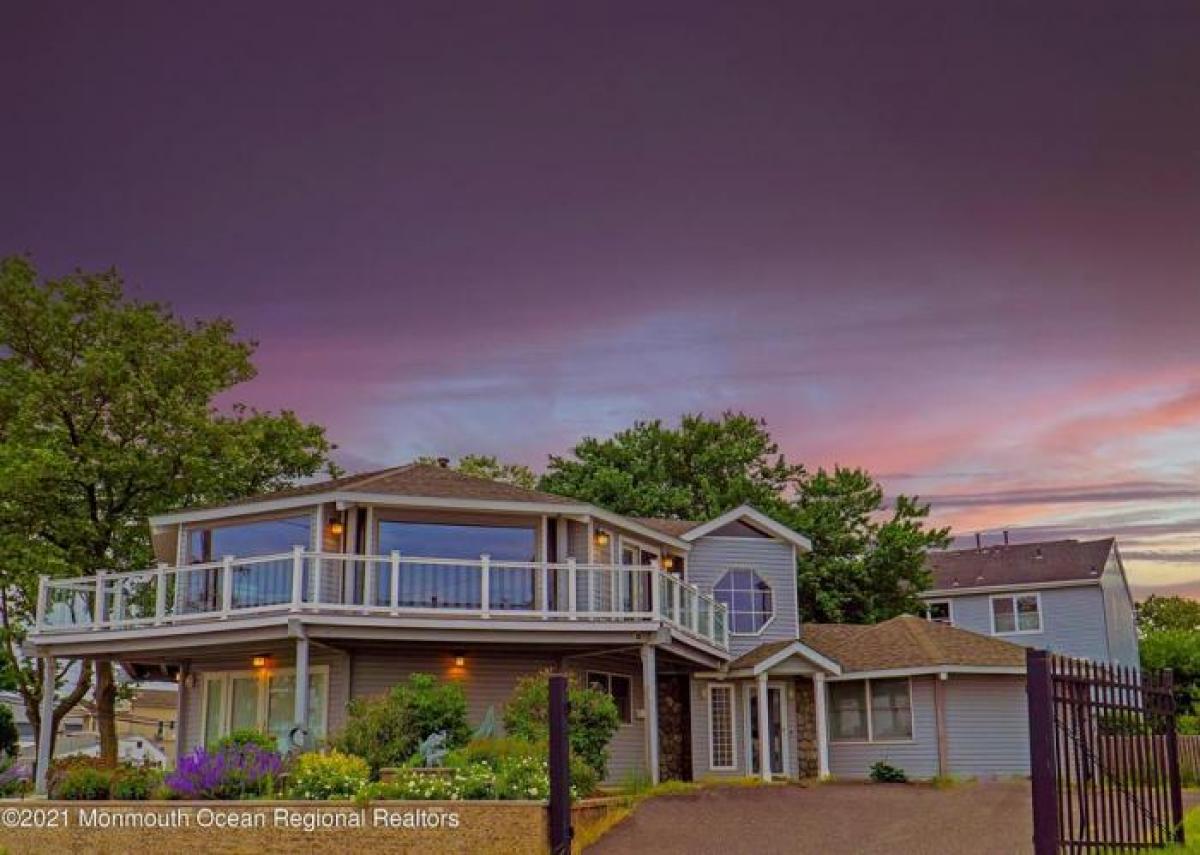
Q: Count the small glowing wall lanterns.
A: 5